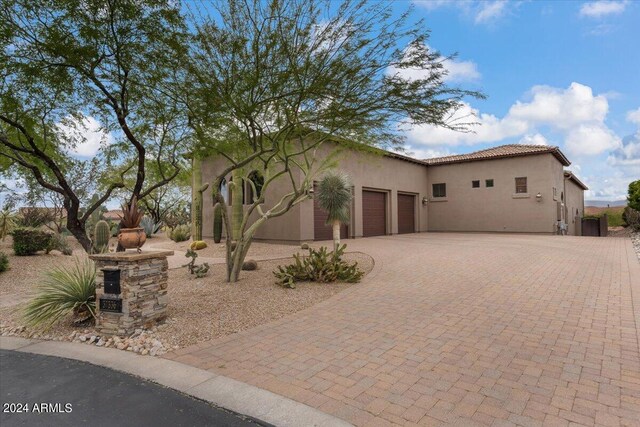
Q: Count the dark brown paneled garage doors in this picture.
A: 3